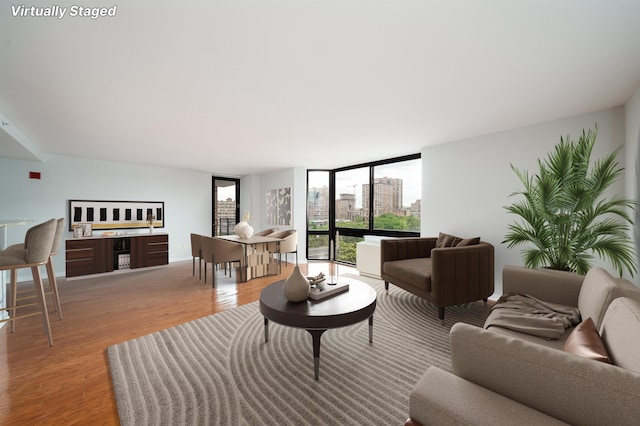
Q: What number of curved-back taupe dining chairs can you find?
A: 4